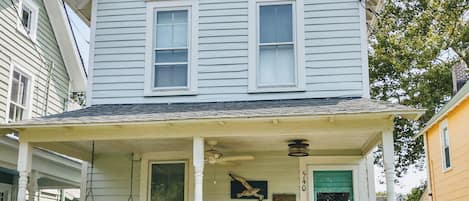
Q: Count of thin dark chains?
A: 2